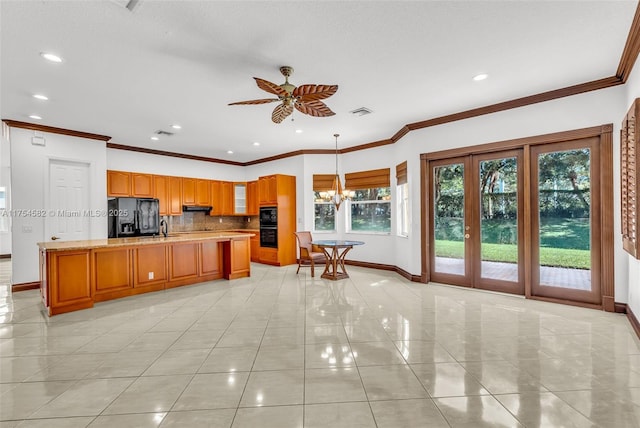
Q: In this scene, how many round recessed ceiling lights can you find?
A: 9